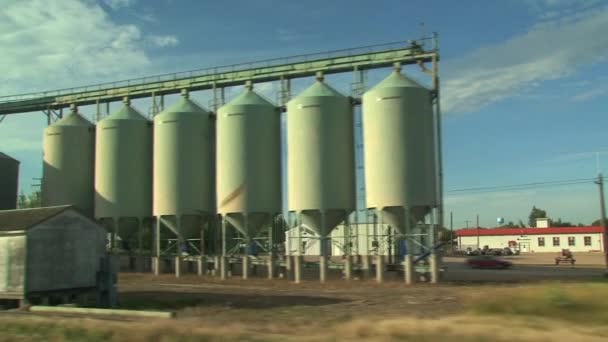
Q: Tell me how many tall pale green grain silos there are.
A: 6